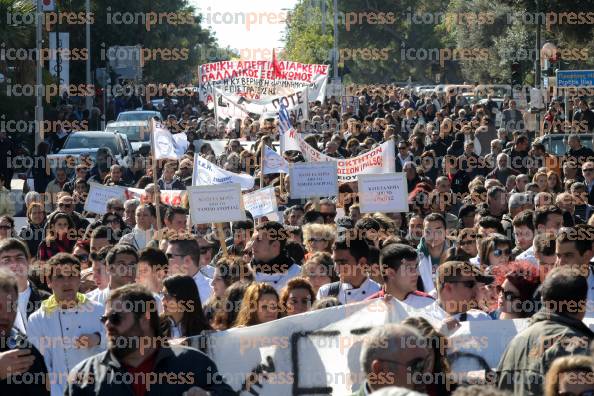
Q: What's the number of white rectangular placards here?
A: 5